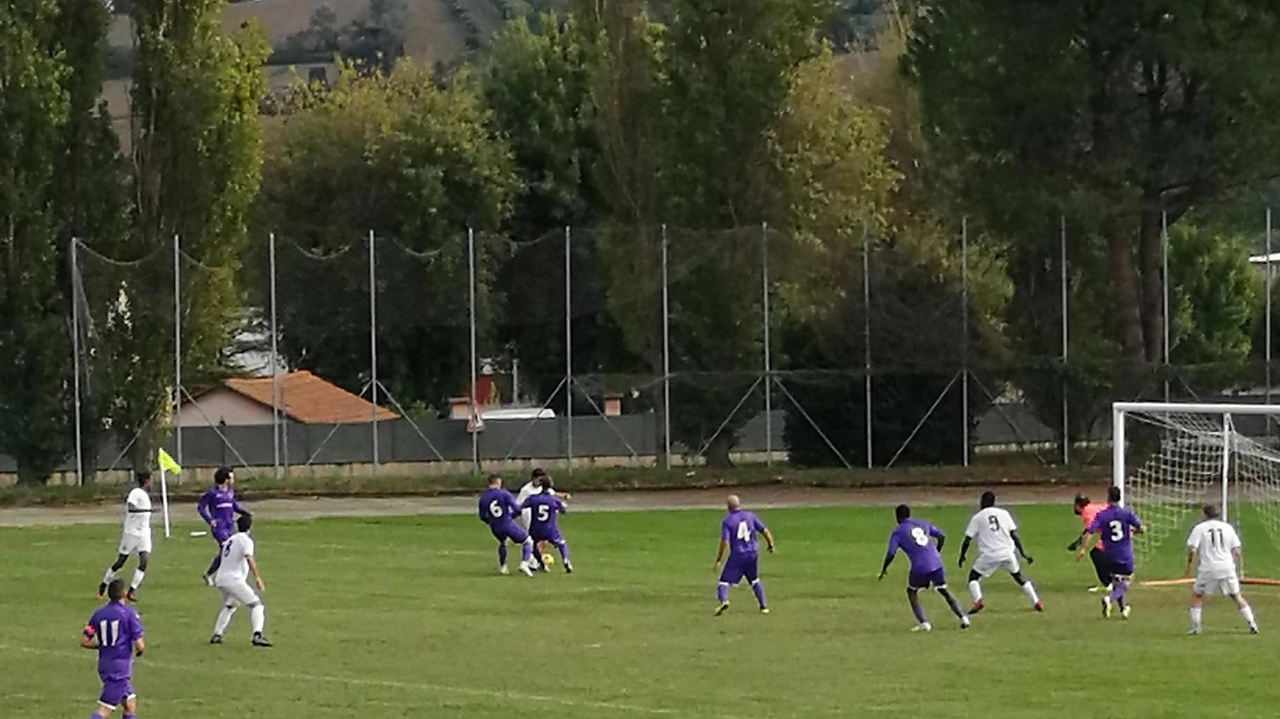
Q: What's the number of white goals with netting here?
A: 1